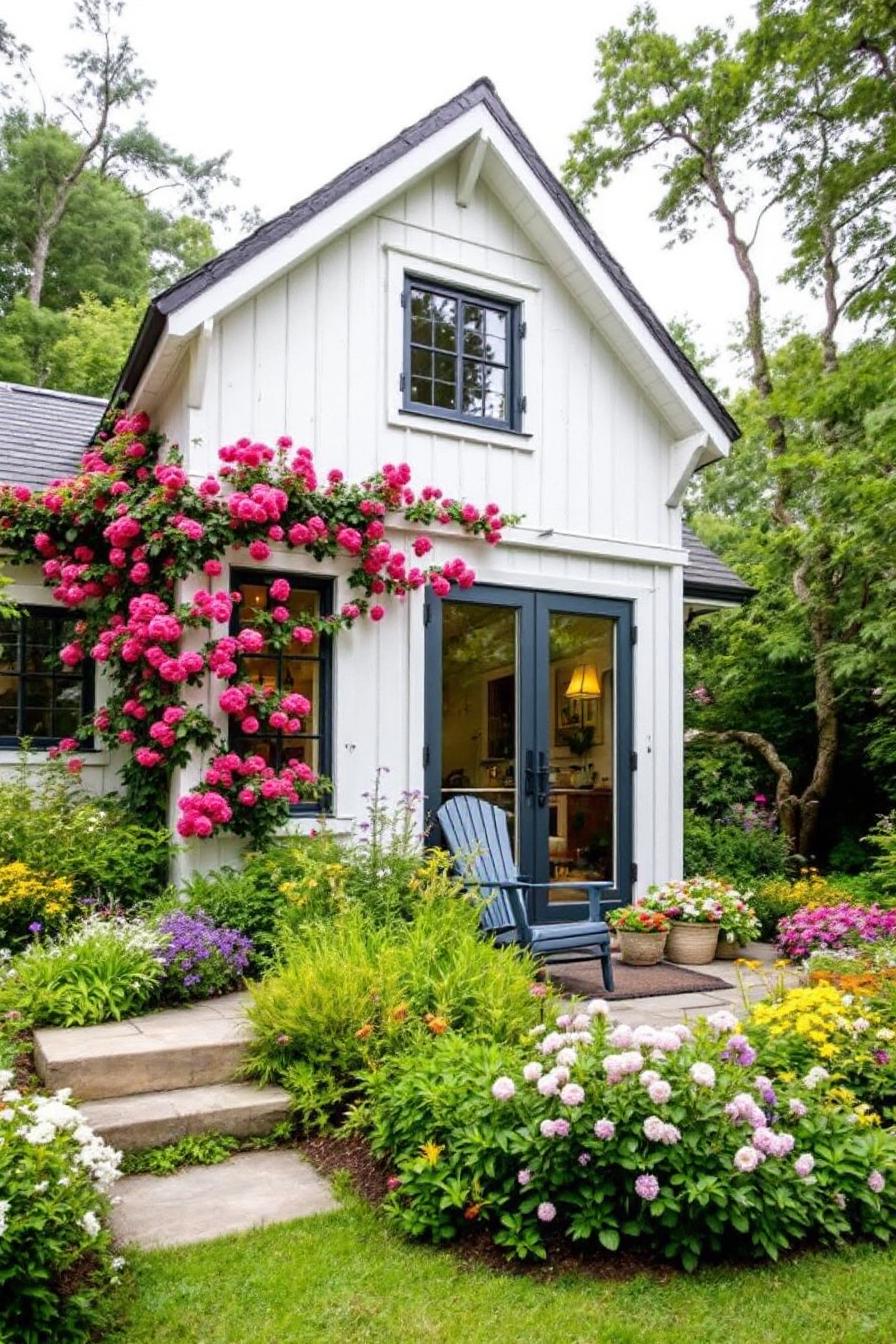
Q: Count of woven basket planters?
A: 3